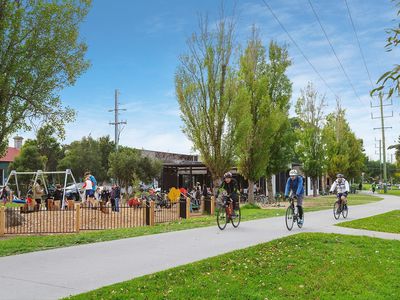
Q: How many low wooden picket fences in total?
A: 1